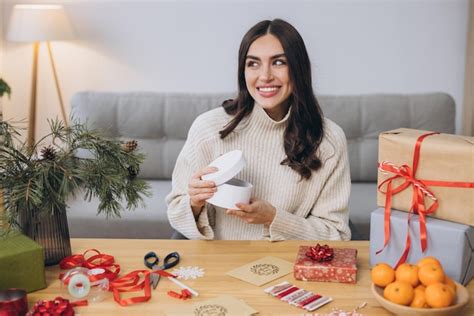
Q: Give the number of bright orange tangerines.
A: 8